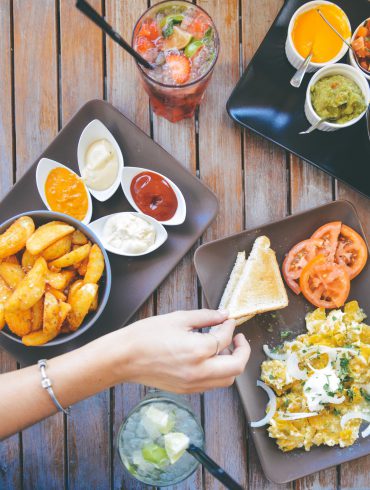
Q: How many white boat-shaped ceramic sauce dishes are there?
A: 4